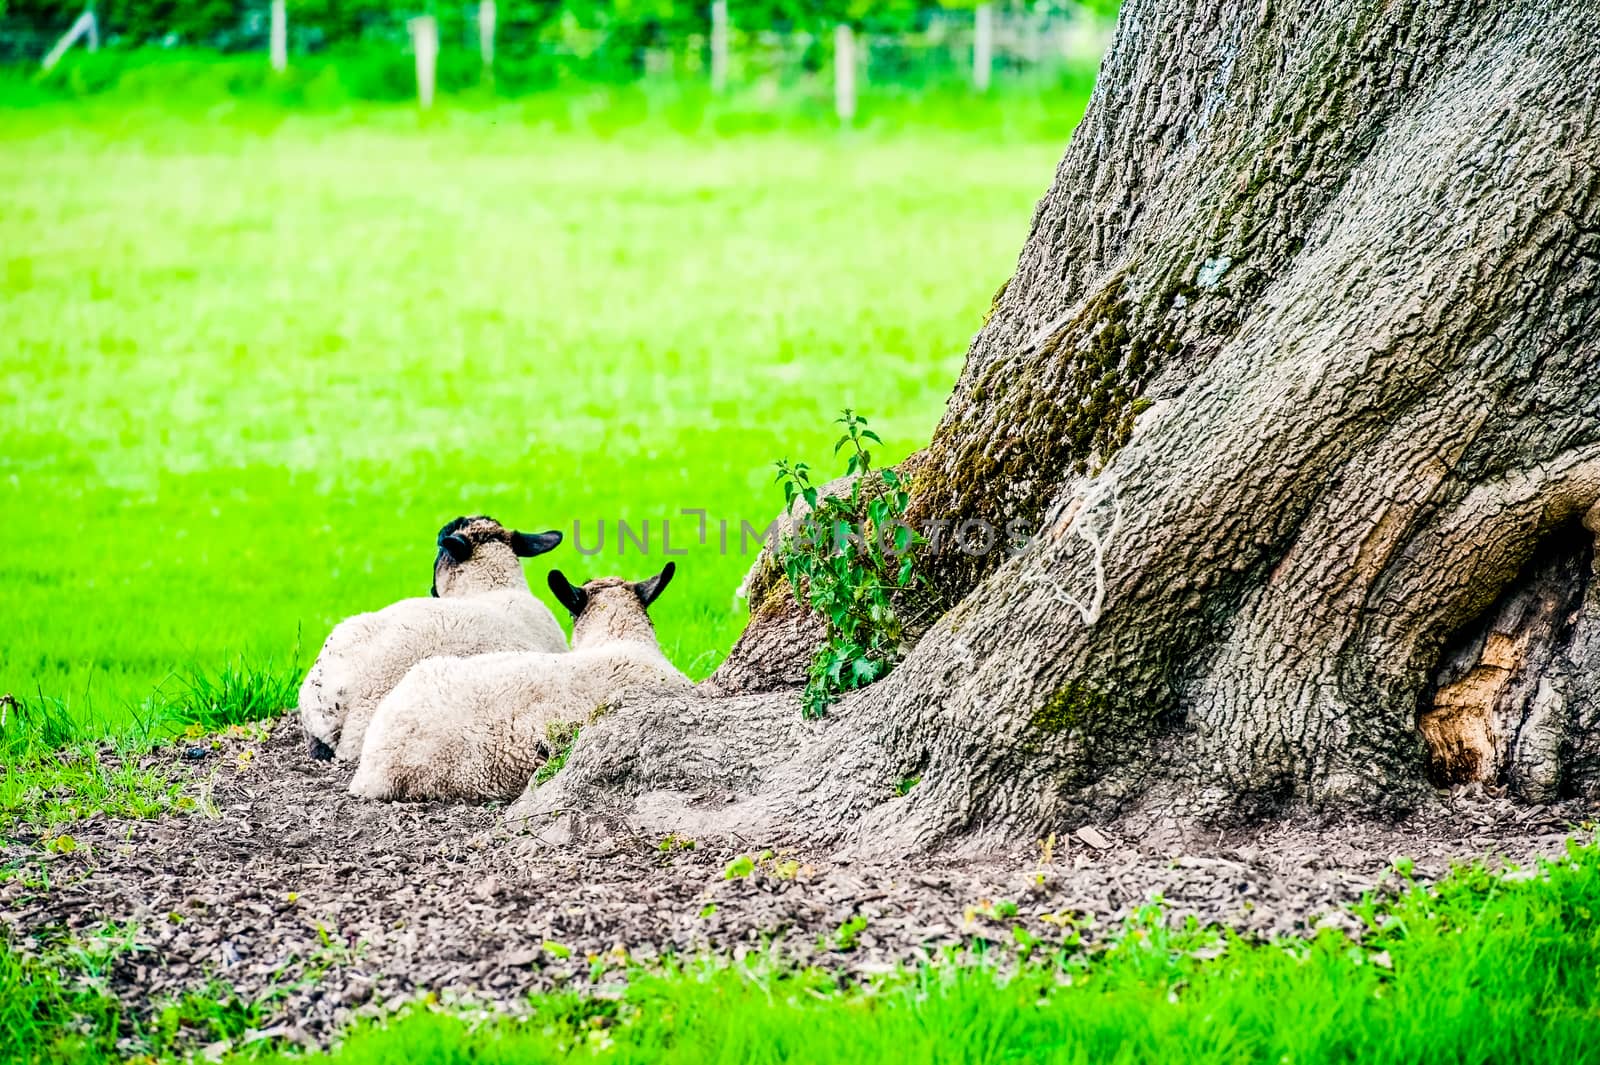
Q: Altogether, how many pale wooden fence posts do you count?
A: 7